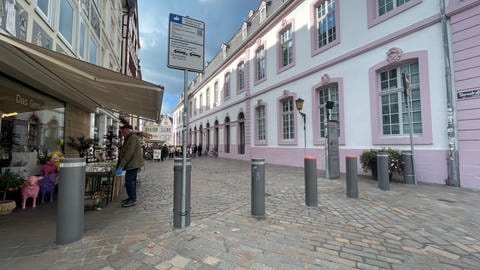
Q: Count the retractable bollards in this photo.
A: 2